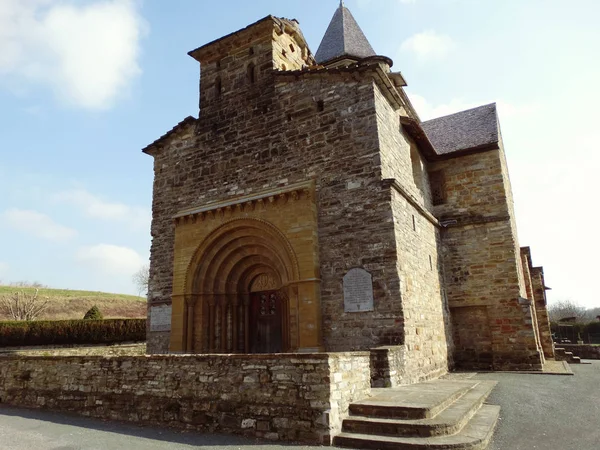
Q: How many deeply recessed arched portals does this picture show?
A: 1